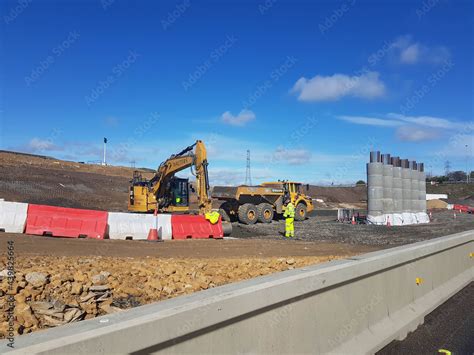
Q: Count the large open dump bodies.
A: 1